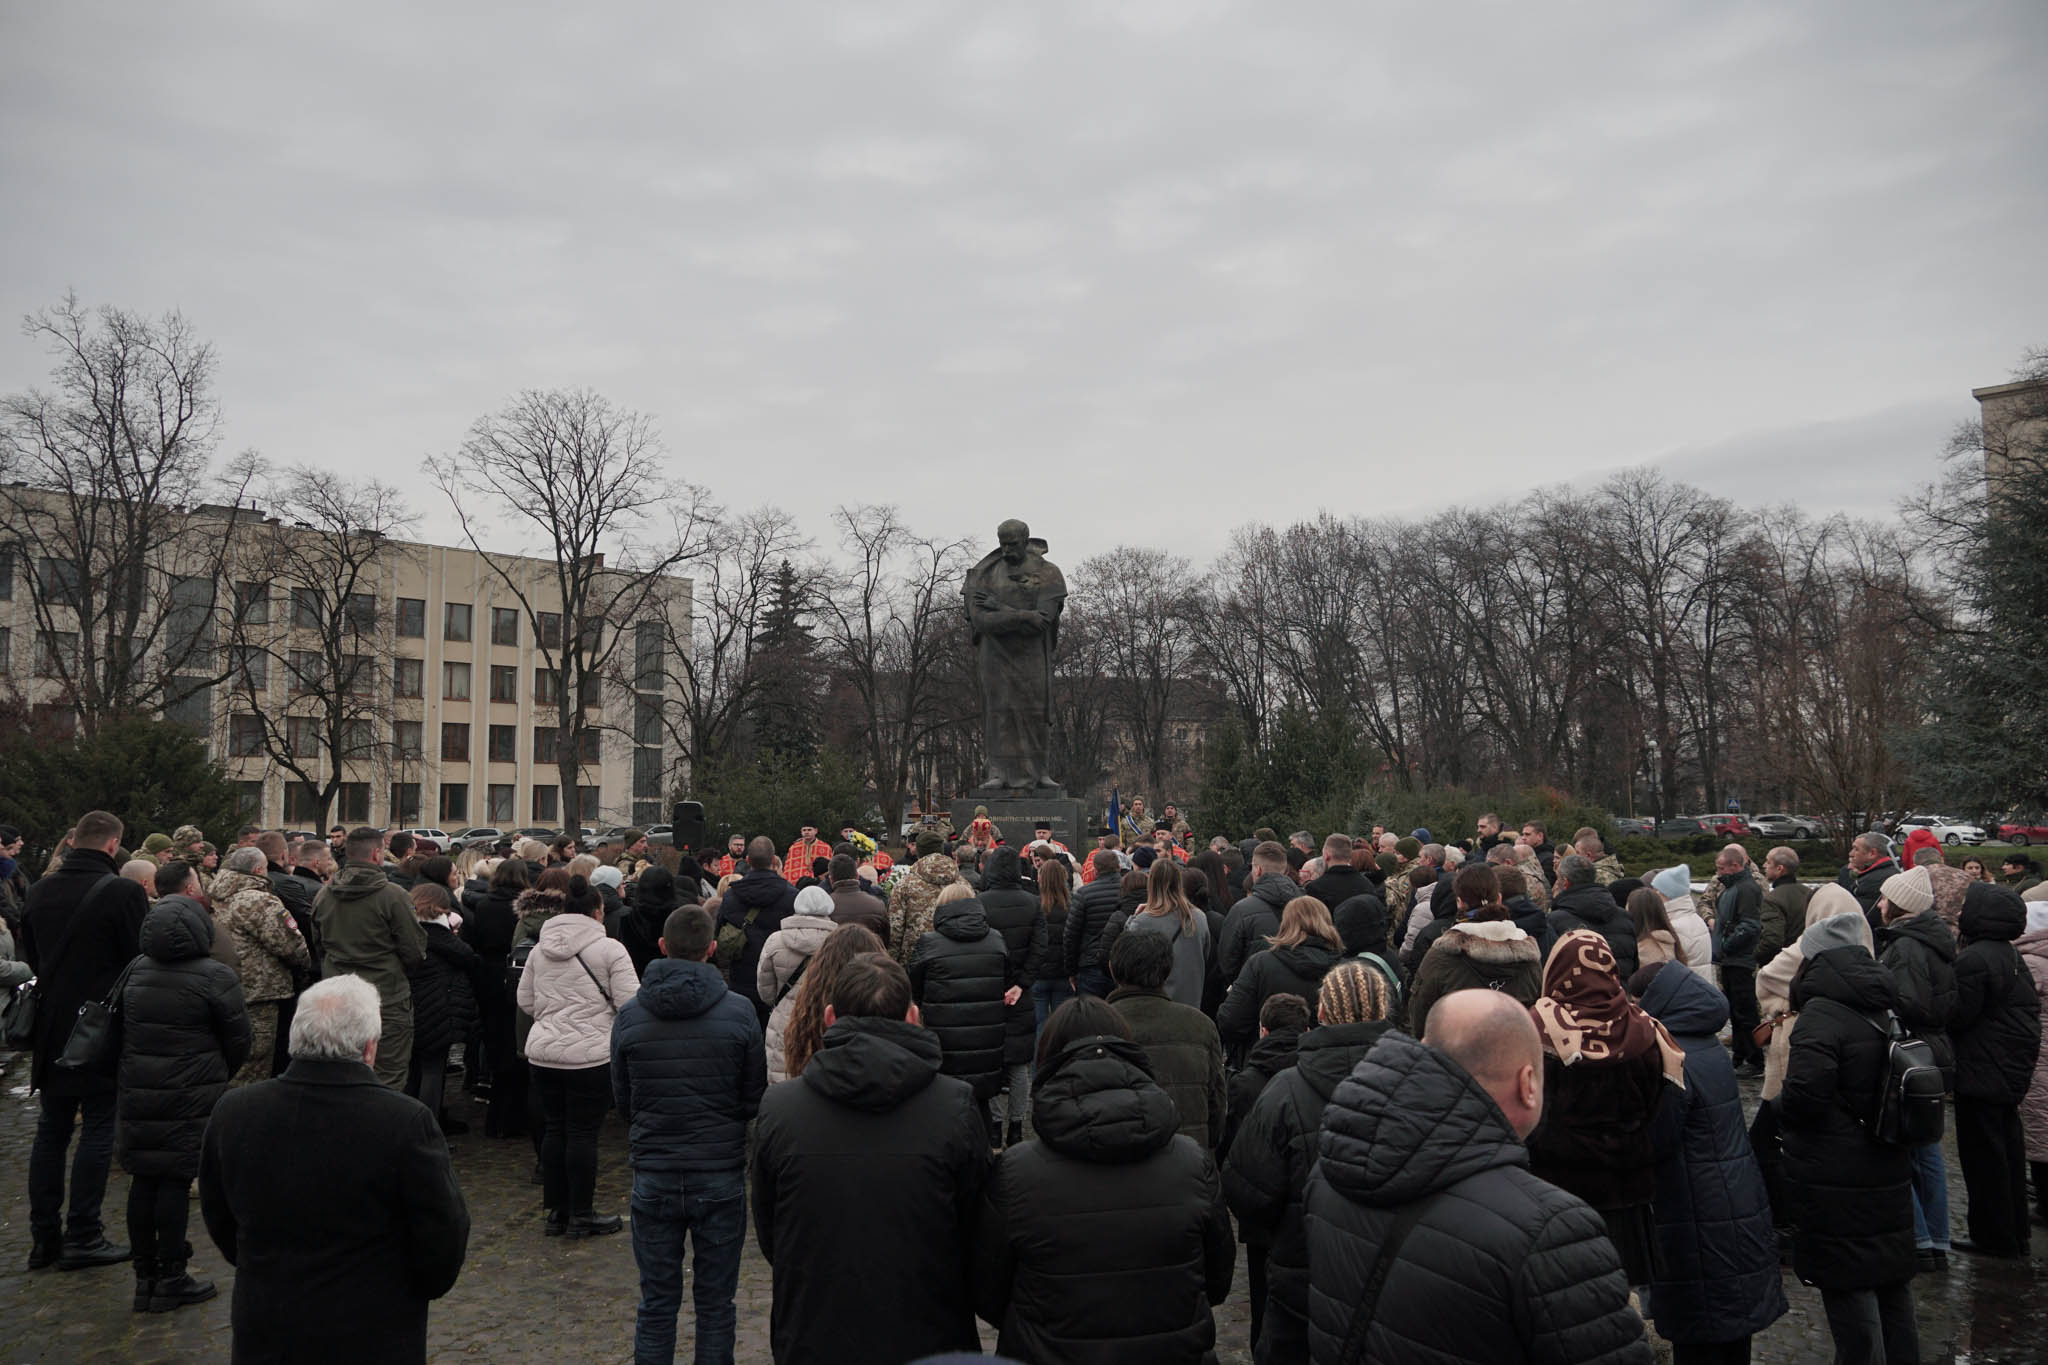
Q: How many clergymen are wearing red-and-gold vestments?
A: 7